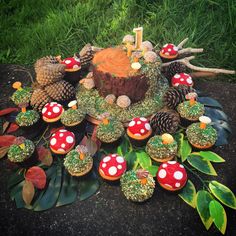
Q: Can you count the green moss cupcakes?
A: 10